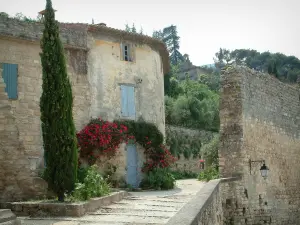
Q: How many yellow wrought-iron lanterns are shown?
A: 0